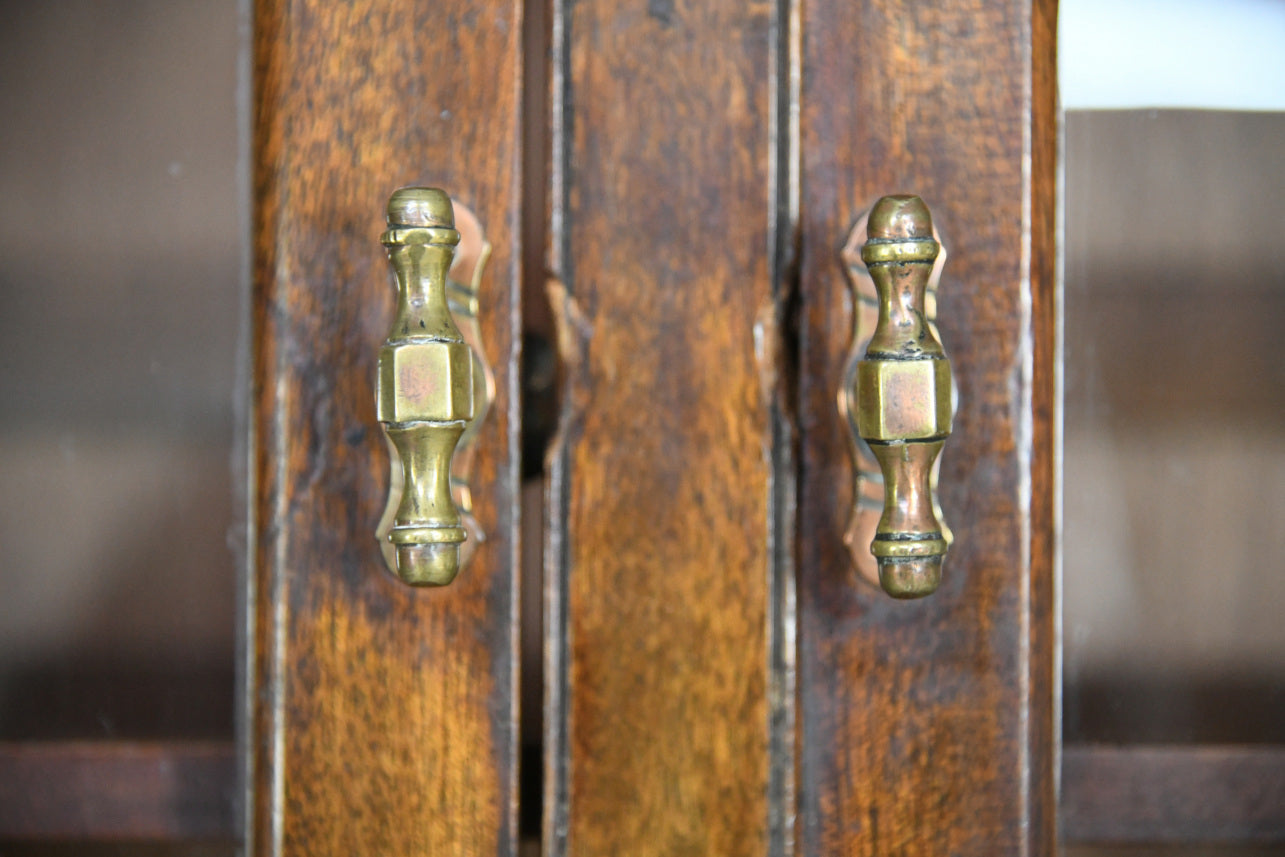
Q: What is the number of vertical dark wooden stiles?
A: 3